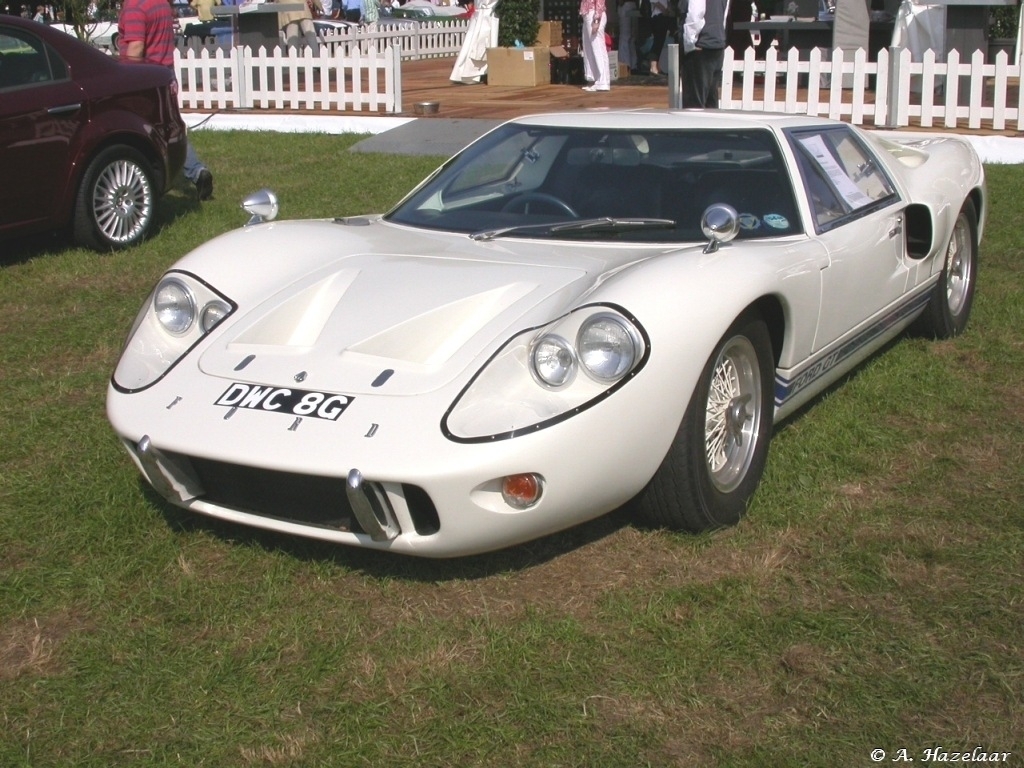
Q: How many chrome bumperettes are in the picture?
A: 2